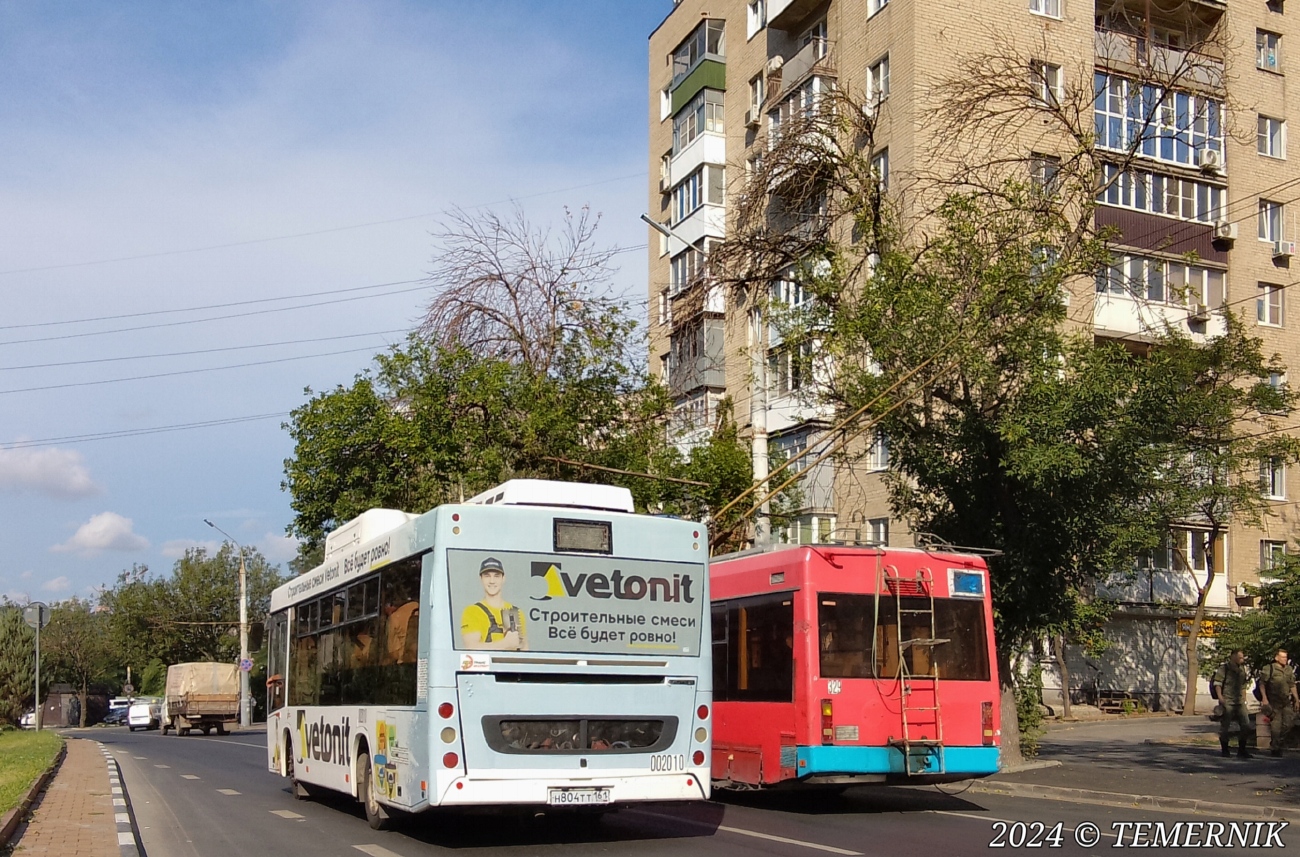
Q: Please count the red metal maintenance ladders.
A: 1